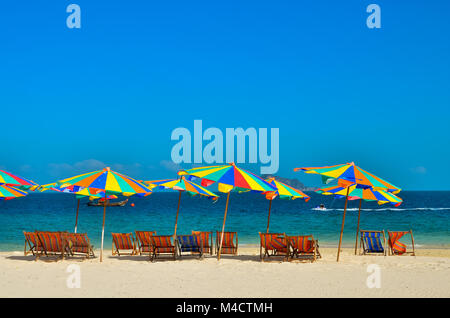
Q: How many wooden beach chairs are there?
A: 13